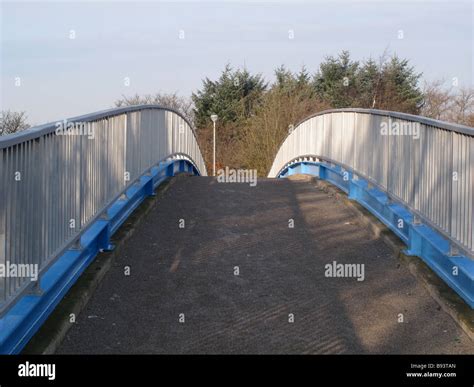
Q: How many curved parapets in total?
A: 2